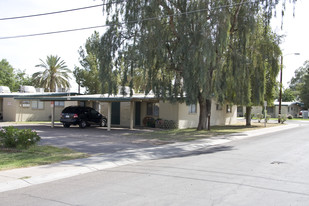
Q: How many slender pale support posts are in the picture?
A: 3